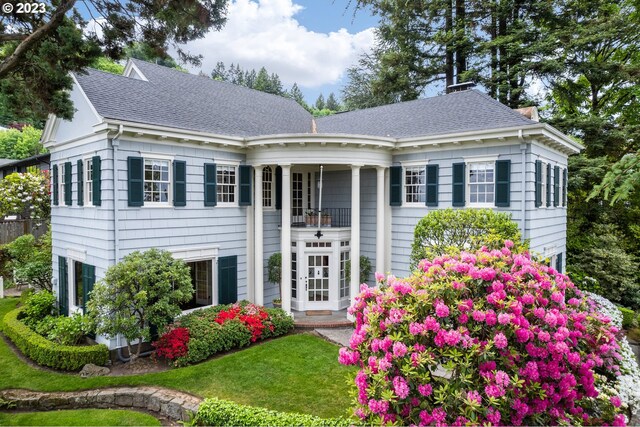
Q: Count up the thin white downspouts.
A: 2